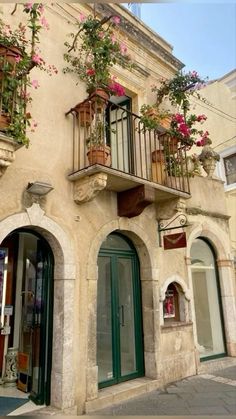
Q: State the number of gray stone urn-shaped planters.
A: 1